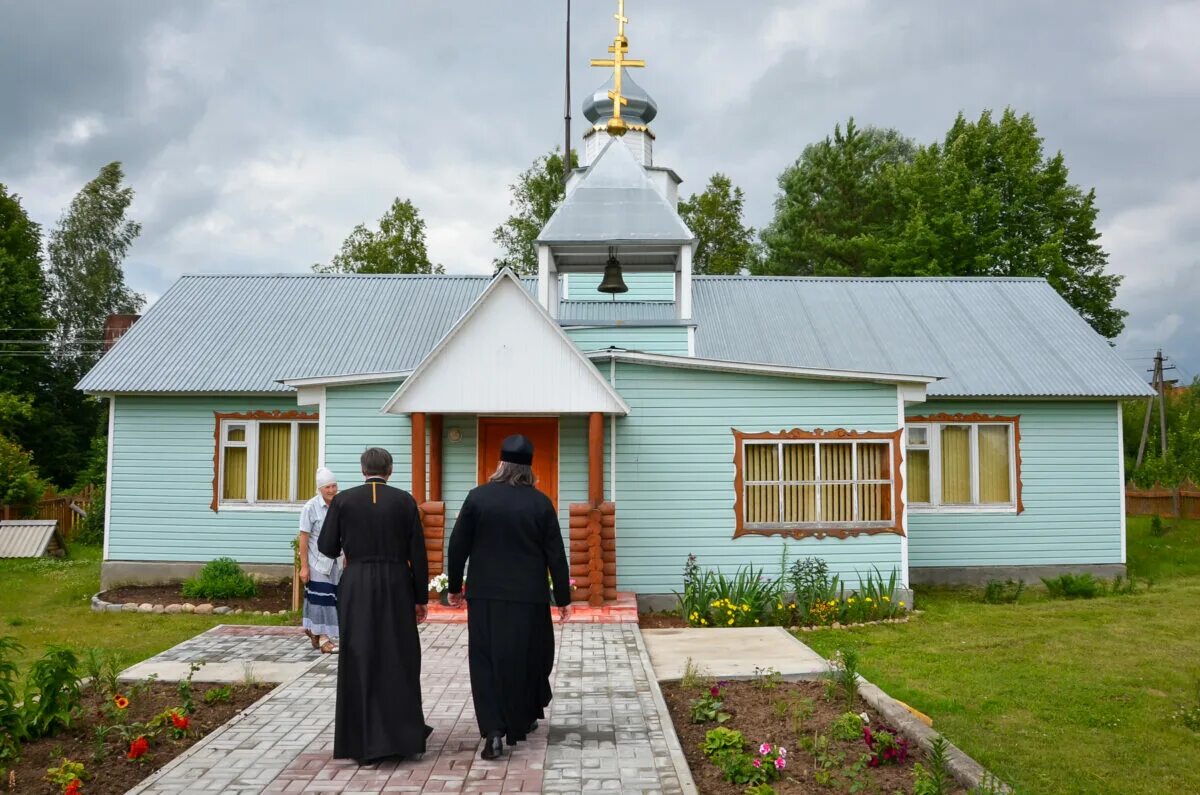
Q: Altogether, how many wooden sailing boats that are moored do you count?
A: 0